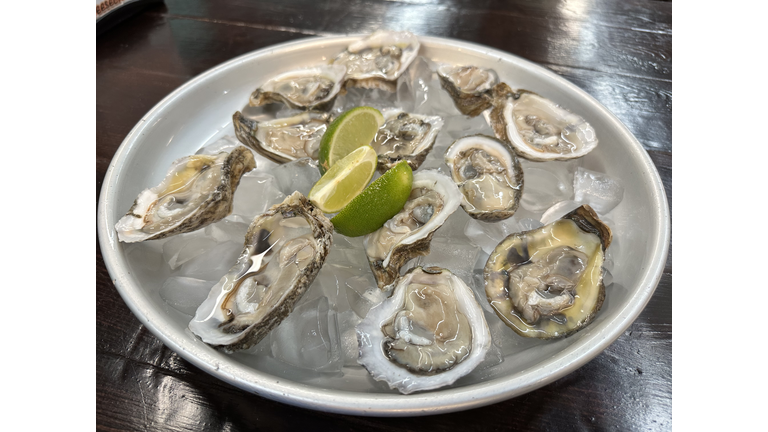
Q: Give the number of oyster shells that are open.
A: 12